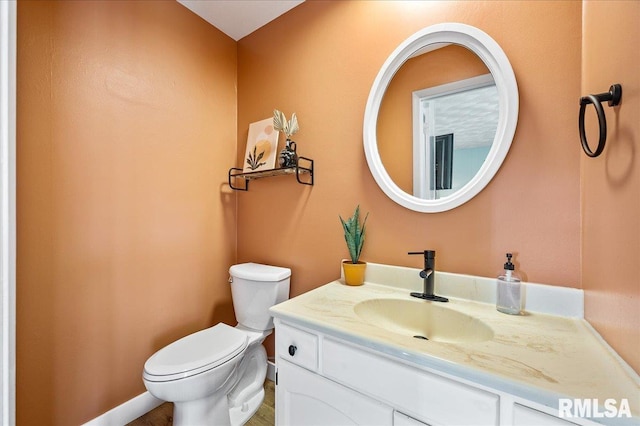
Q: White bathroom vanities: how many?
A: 1